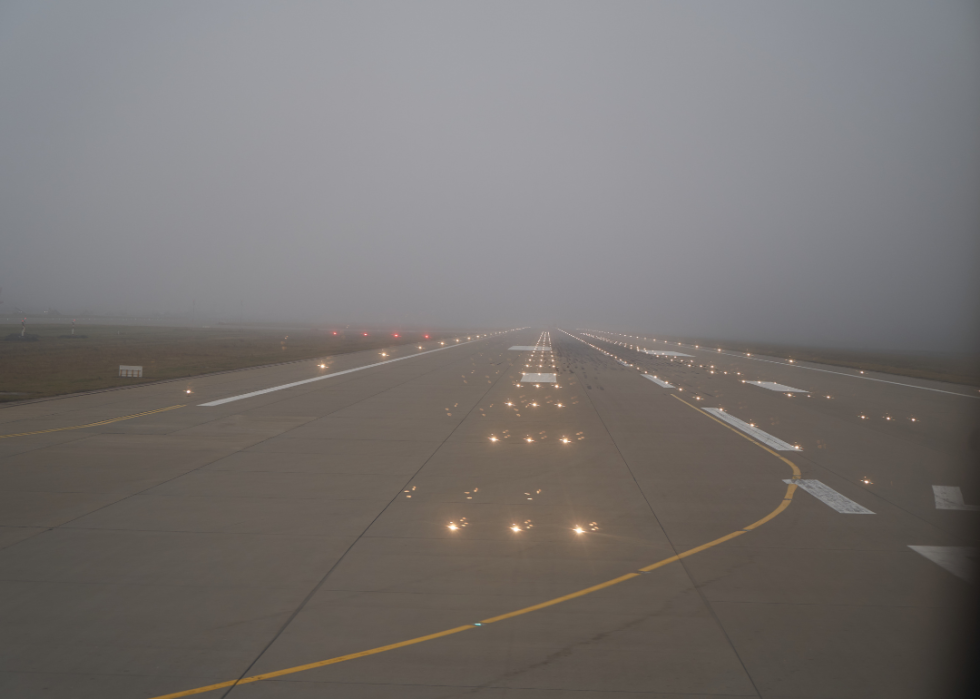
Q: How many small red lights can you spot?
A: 4